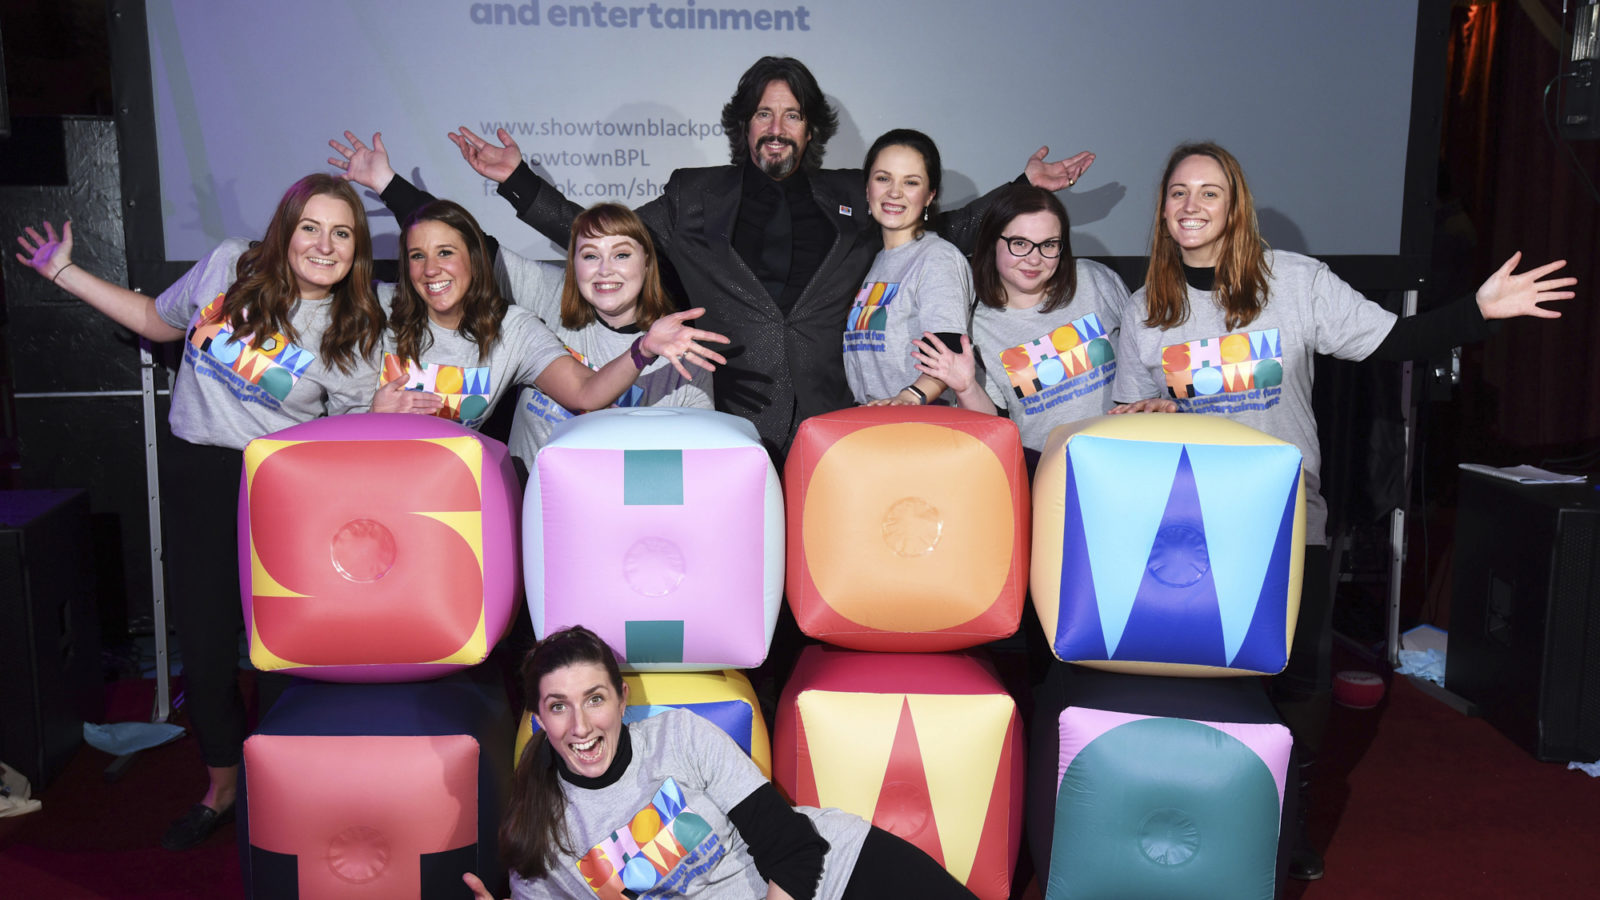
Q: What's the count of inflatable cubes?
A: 8